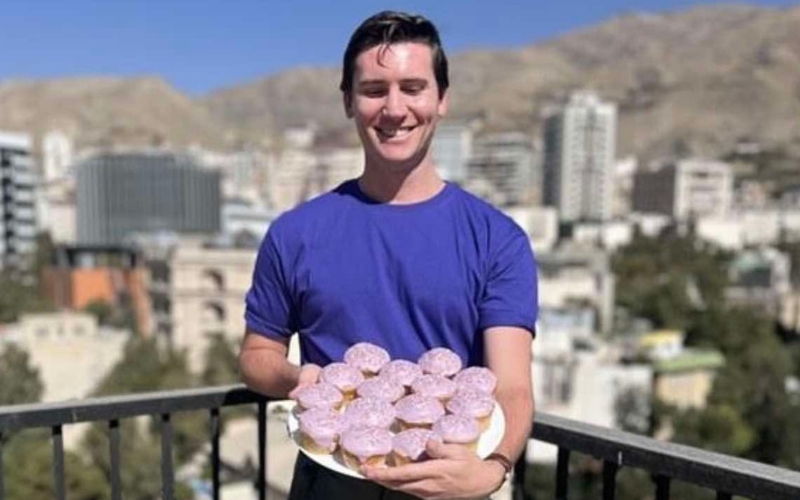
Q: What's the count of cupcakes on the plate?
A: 15